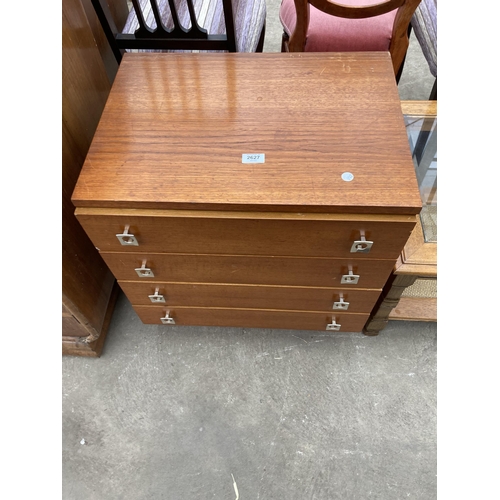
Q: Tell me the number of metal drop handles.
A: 8